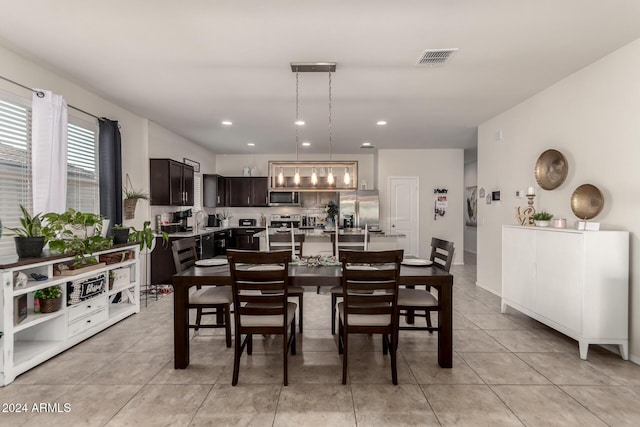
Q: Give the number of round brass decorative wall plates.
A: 2